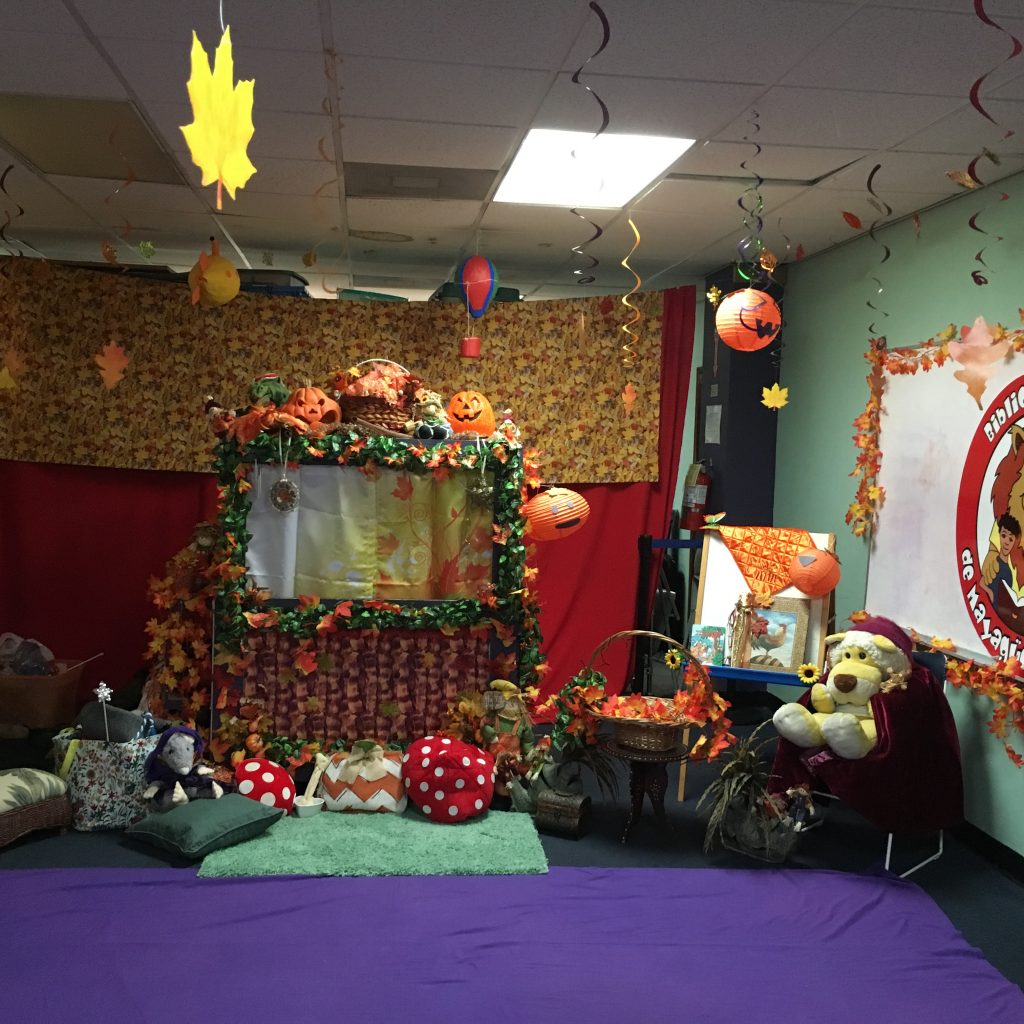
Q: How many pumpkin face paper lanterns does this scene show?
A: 3